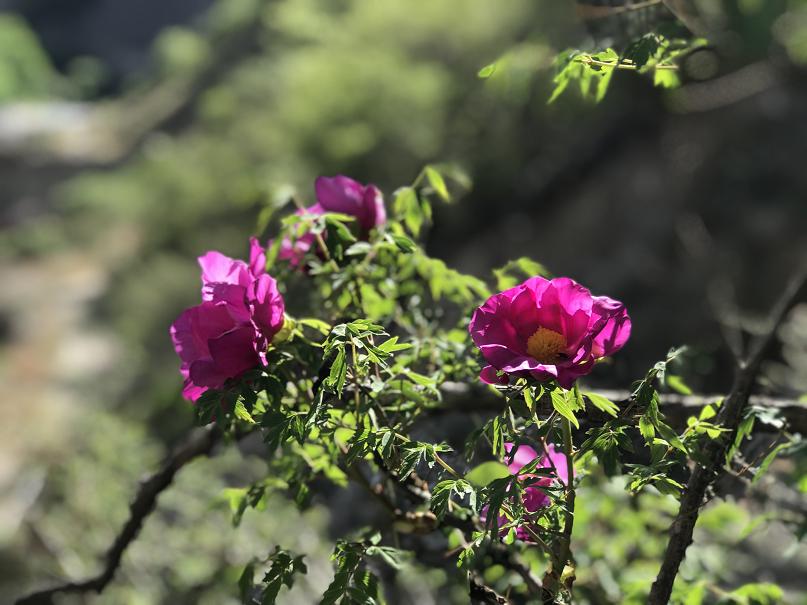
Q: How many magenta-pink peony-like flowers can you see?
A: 4